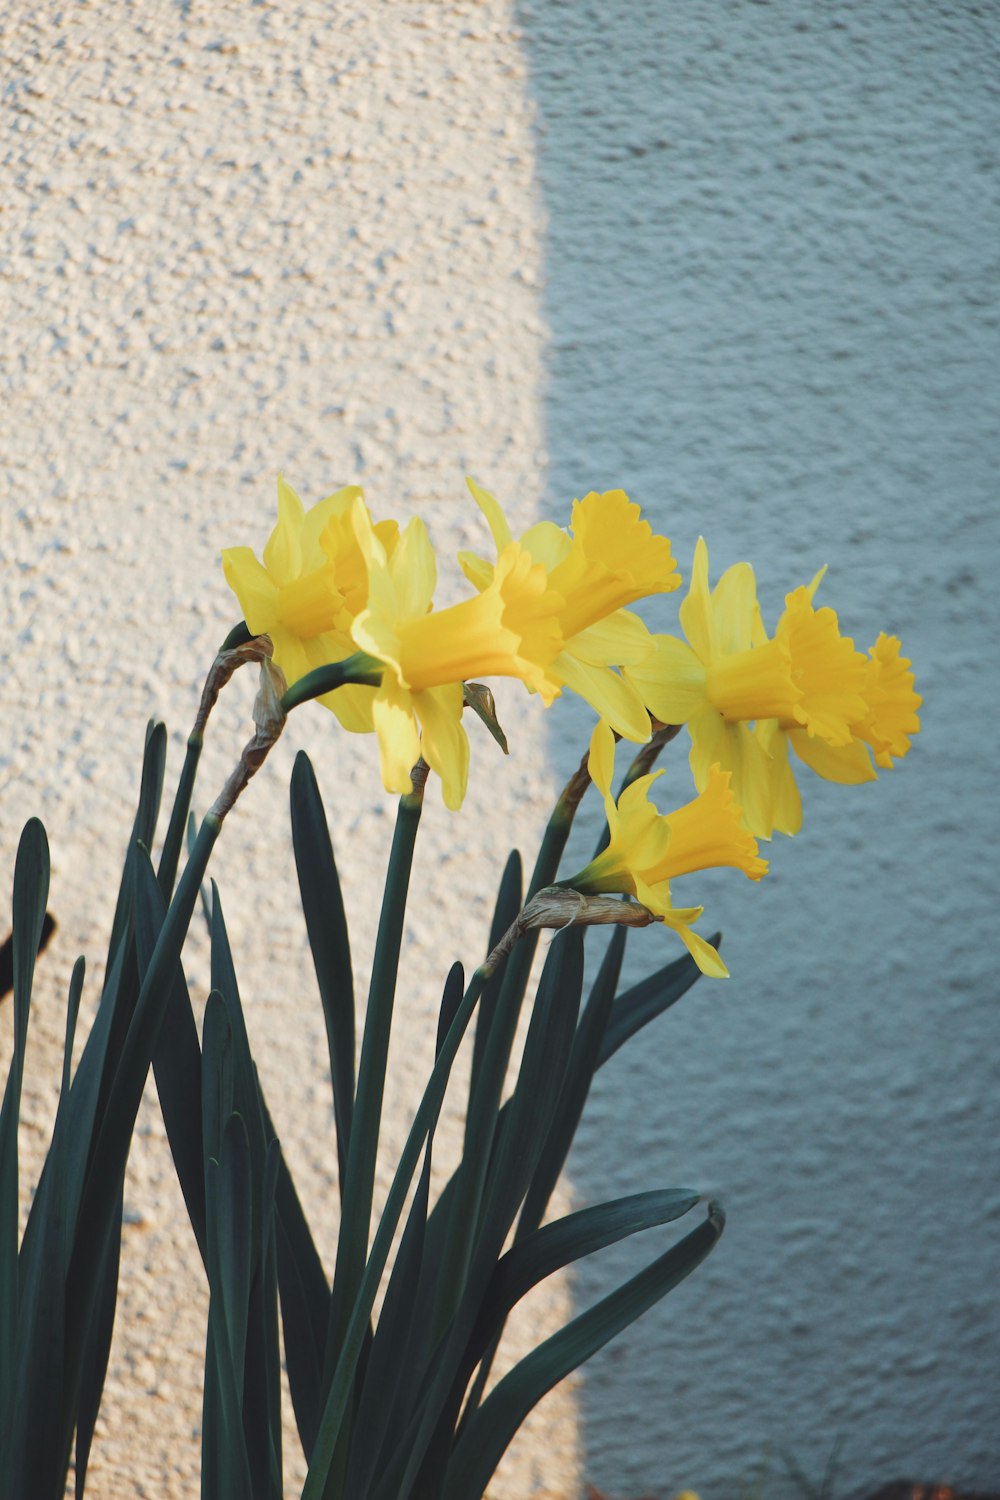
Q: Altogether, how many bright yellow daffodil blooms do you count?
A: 6